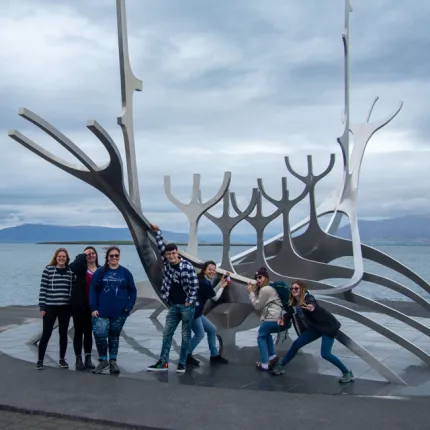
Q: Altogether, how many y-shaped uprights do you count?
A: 5